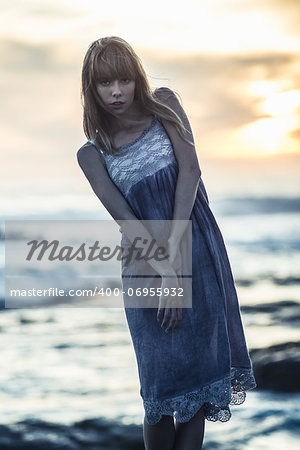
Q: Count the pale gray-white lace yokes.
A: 1